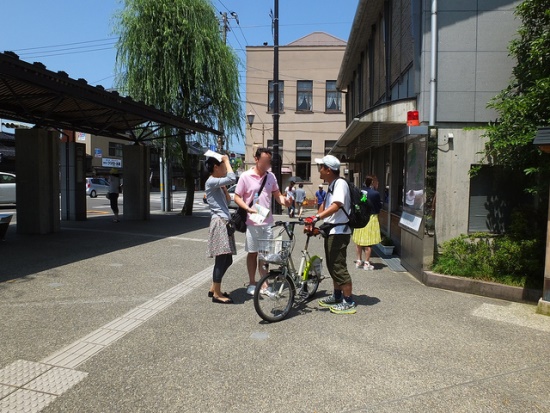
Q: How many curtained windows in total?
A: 3